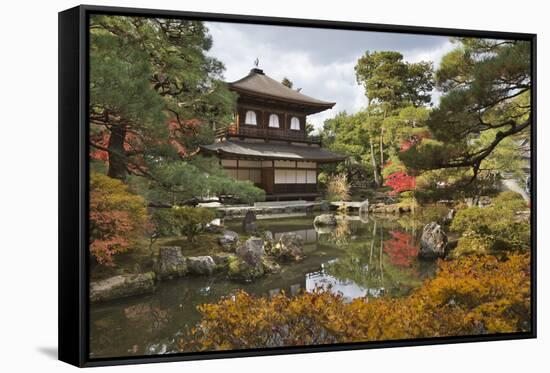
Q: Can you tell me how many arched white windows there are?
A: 3